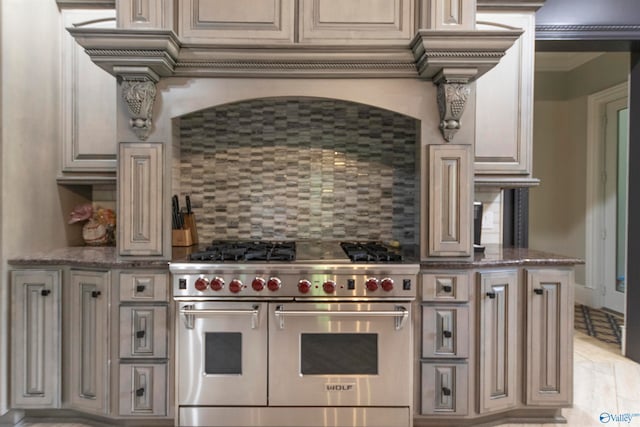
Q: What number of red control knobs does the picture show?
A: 9